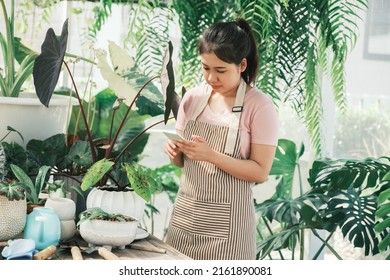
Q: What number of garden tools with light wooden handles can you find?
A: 3